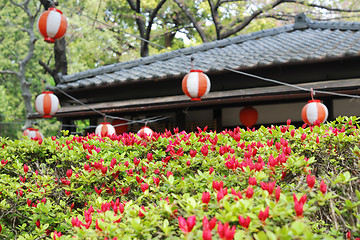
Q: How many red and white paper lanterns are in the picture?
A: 7